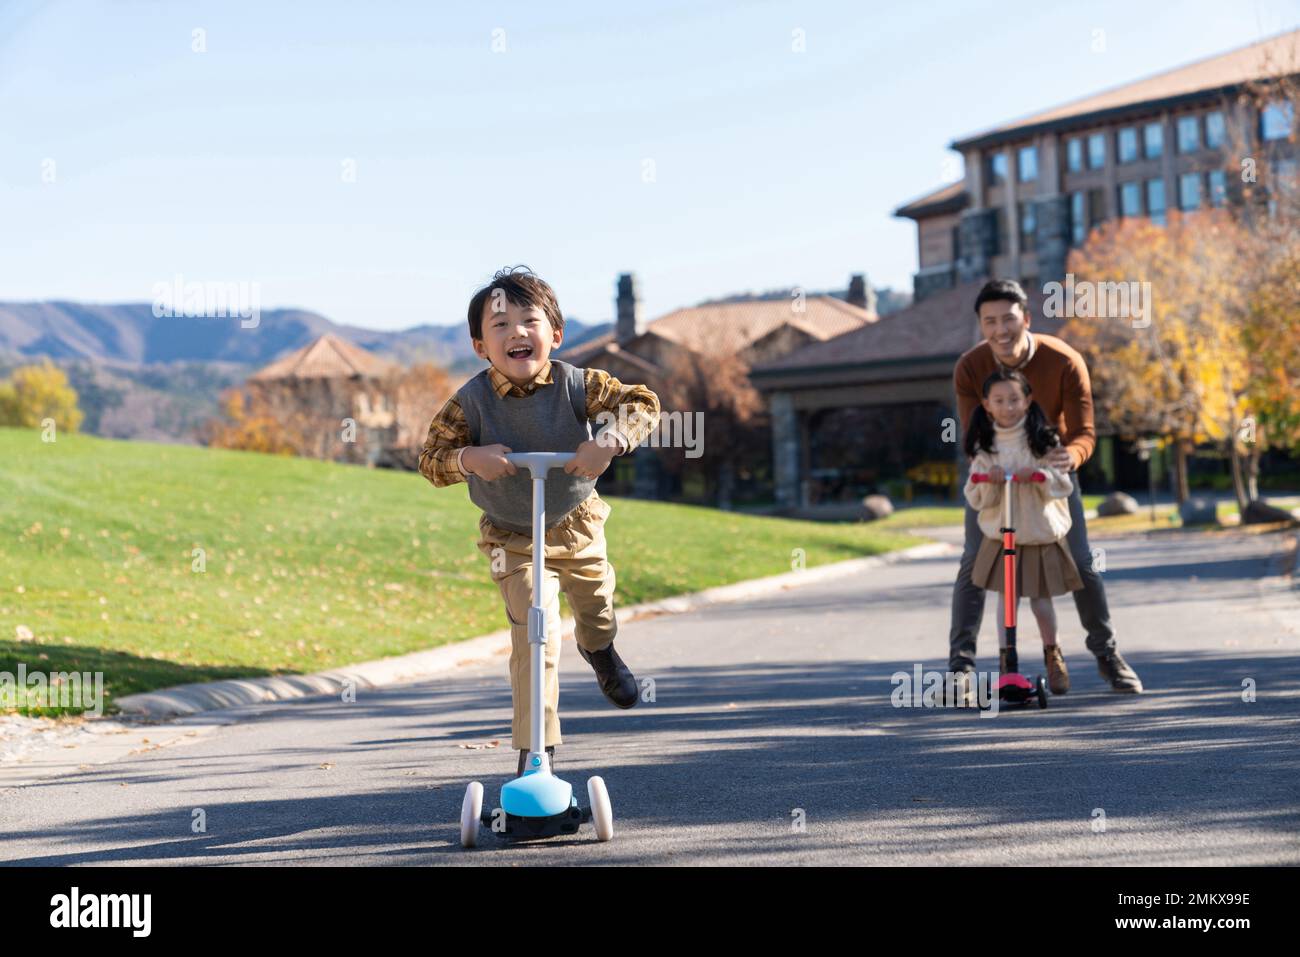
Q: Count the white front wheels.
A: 2